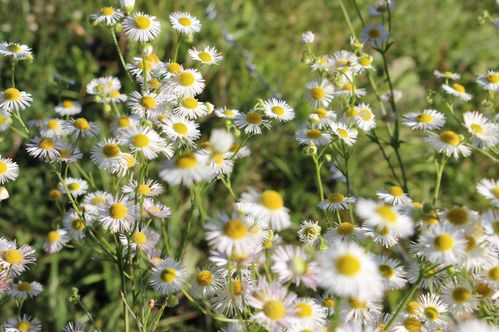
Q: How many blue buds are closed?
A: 0